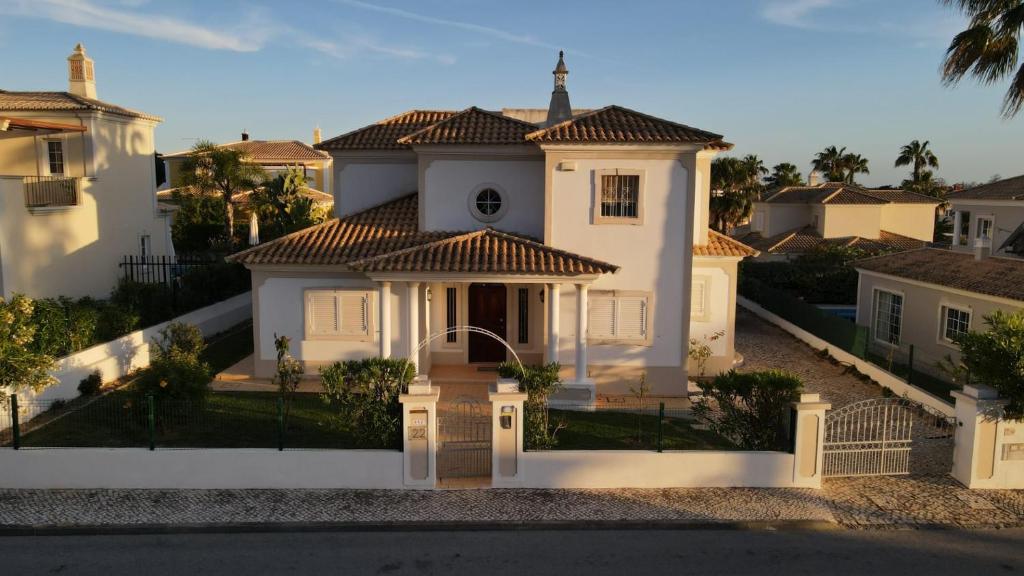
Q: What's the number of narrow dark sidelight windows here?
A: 2